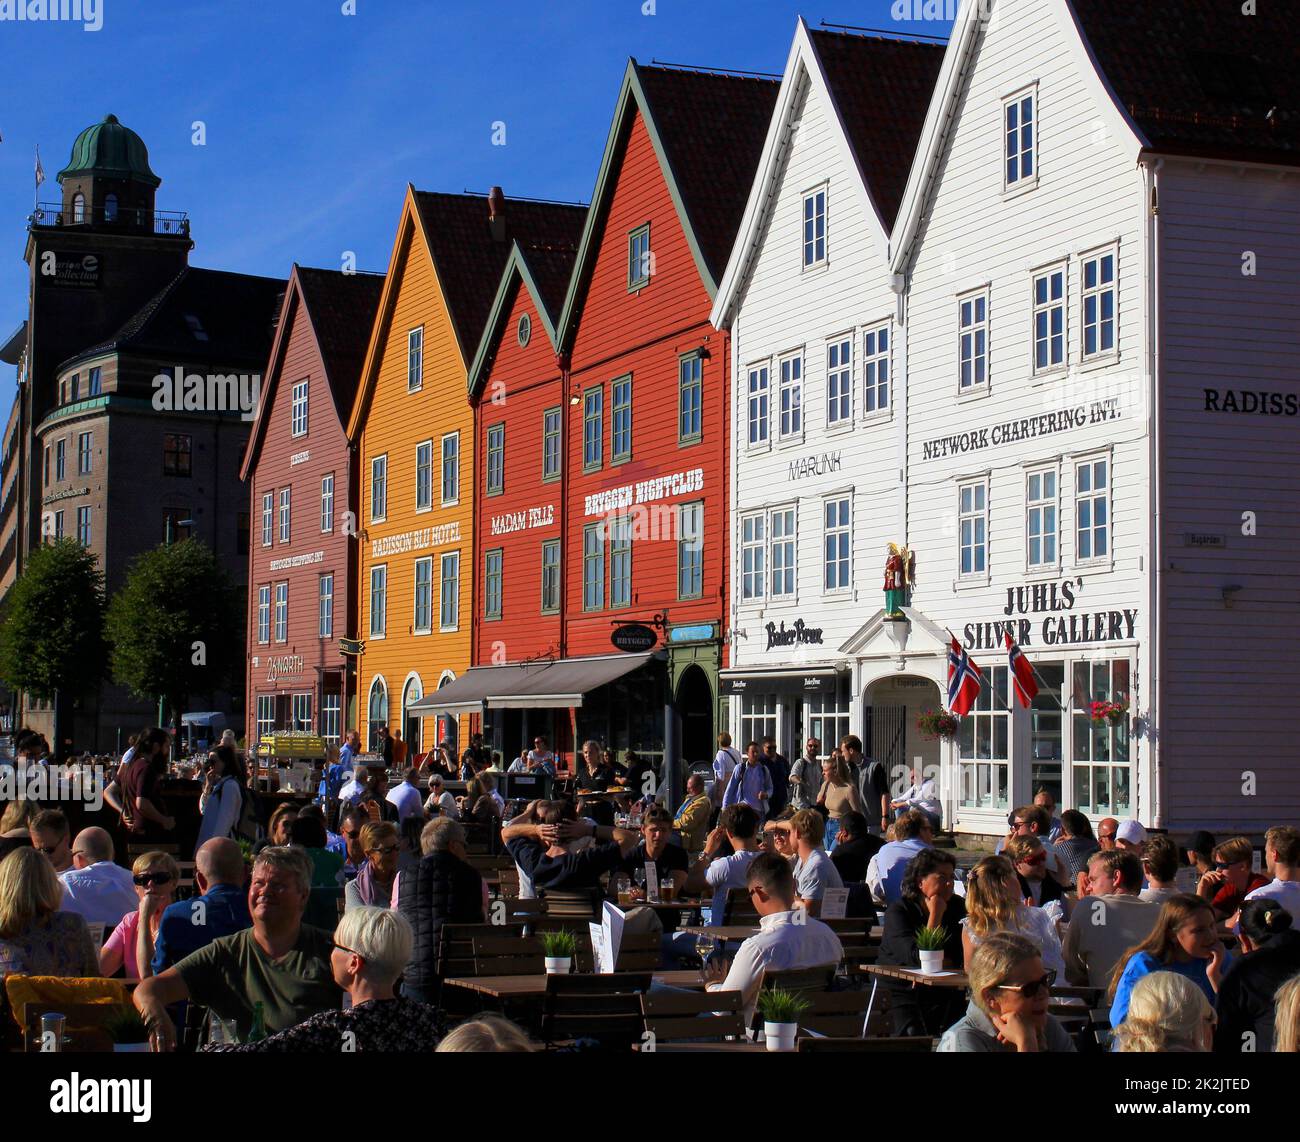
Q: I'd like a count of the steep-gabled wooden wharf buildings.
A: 6